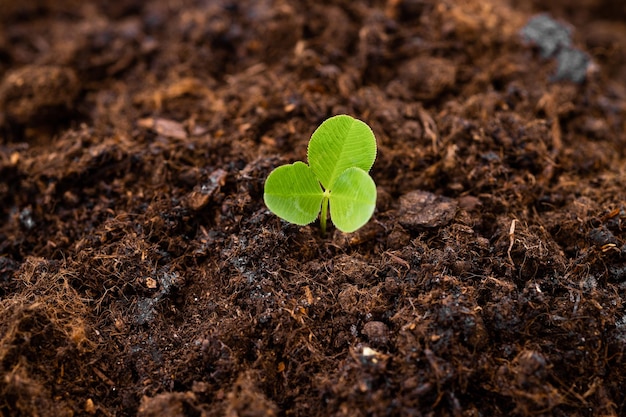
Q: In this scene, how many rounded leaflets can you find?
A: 3